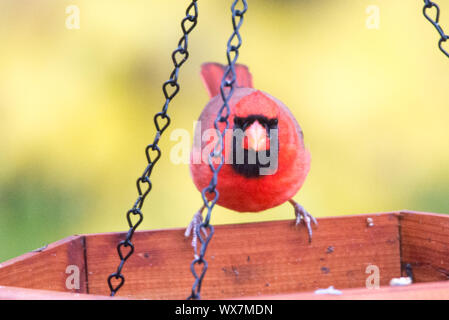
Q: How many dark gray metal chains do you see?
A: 3